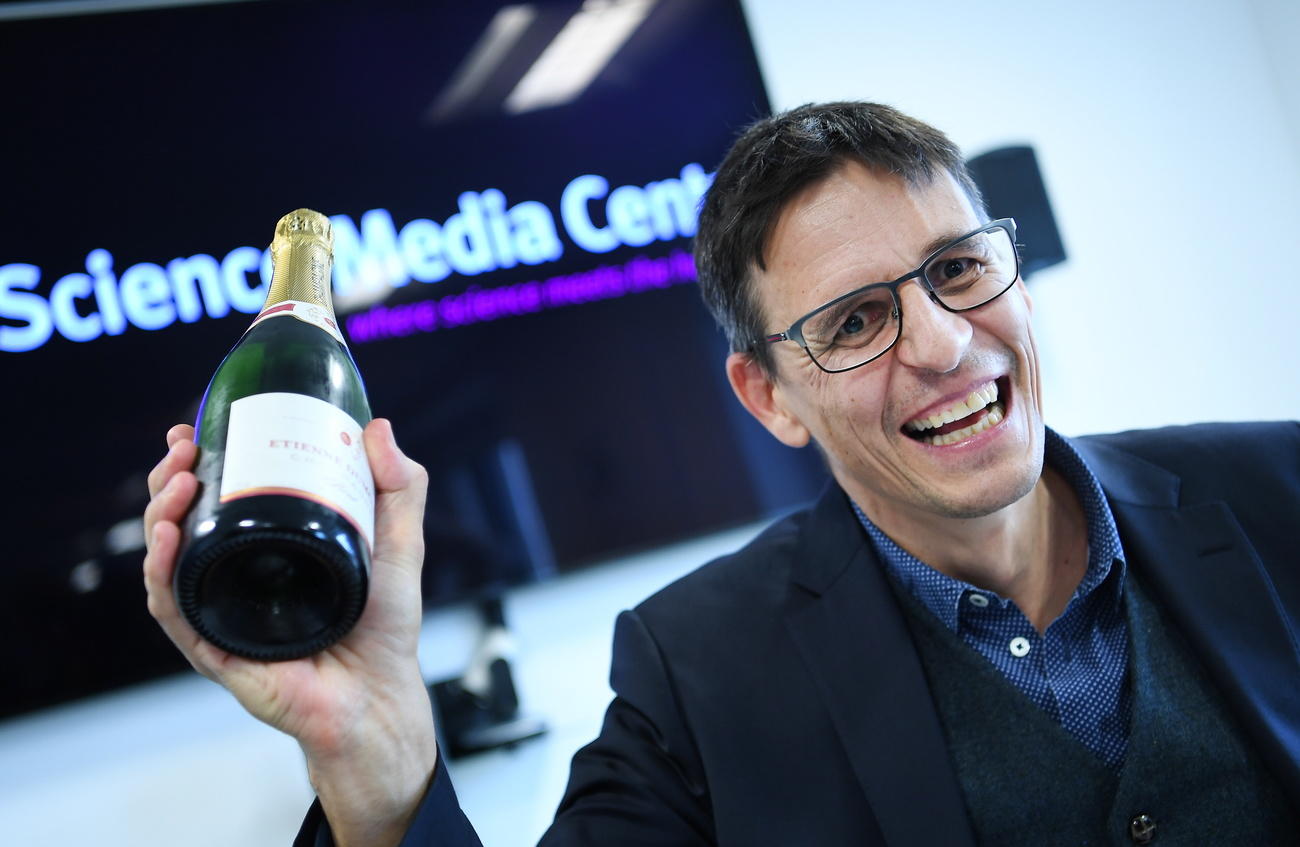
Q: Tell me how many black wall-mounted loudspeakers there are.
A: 1